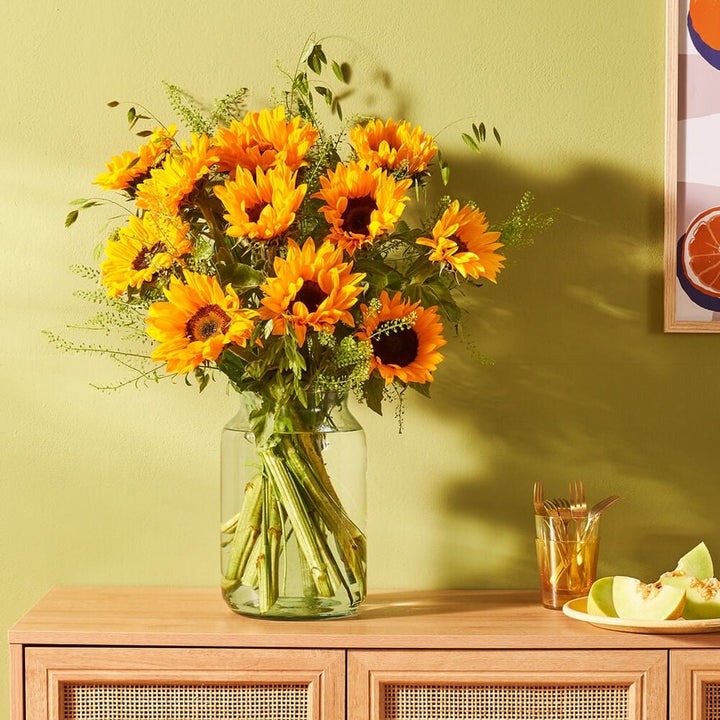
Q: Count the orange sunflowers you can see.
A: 11